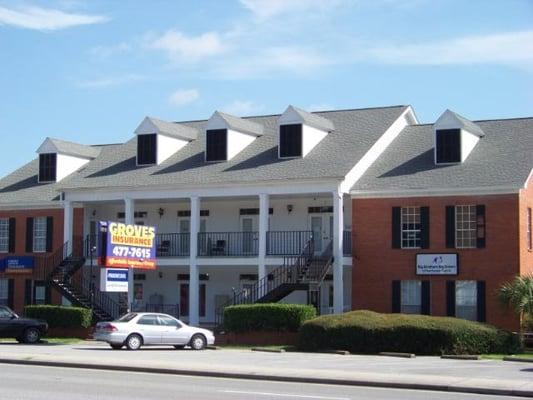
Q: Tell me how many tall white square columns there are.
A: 5